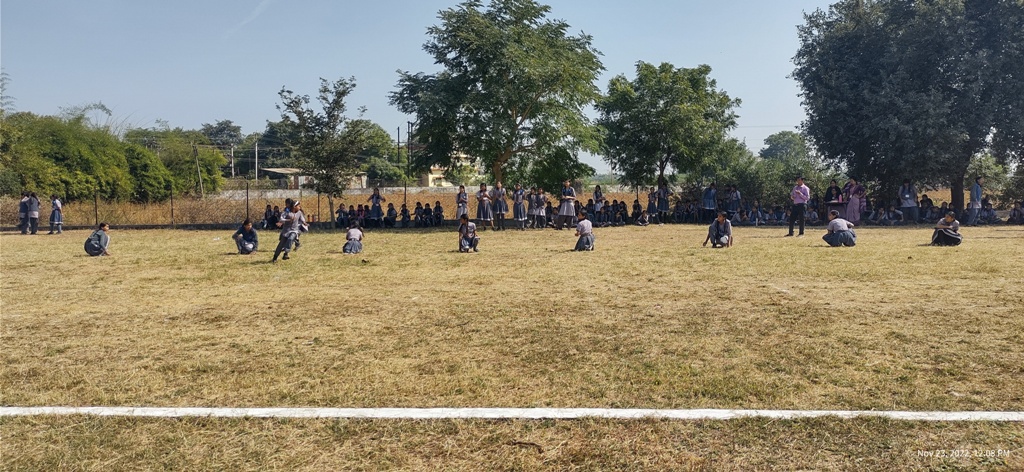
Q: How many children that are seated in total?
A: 8